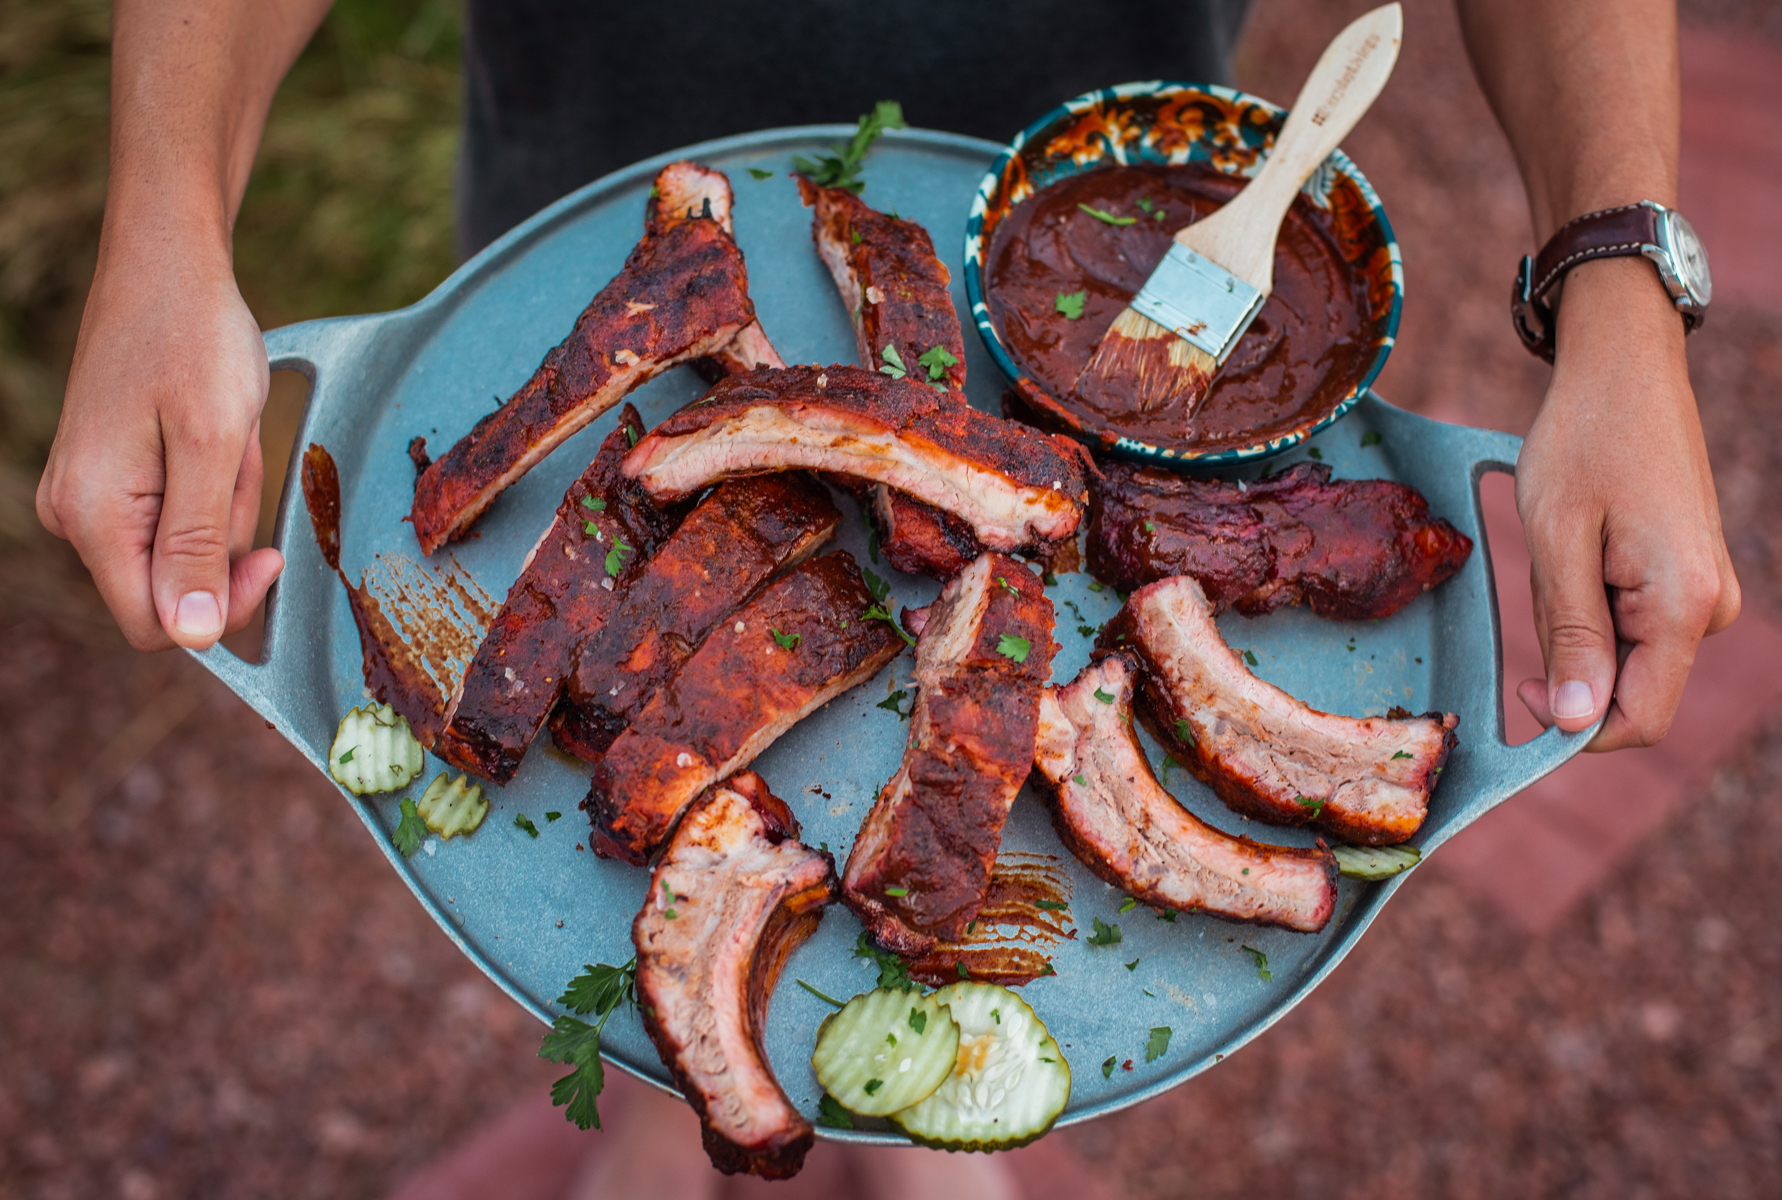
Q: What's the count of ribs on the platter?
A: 12